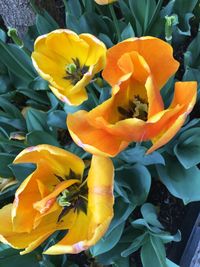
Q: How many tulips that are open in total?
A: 3